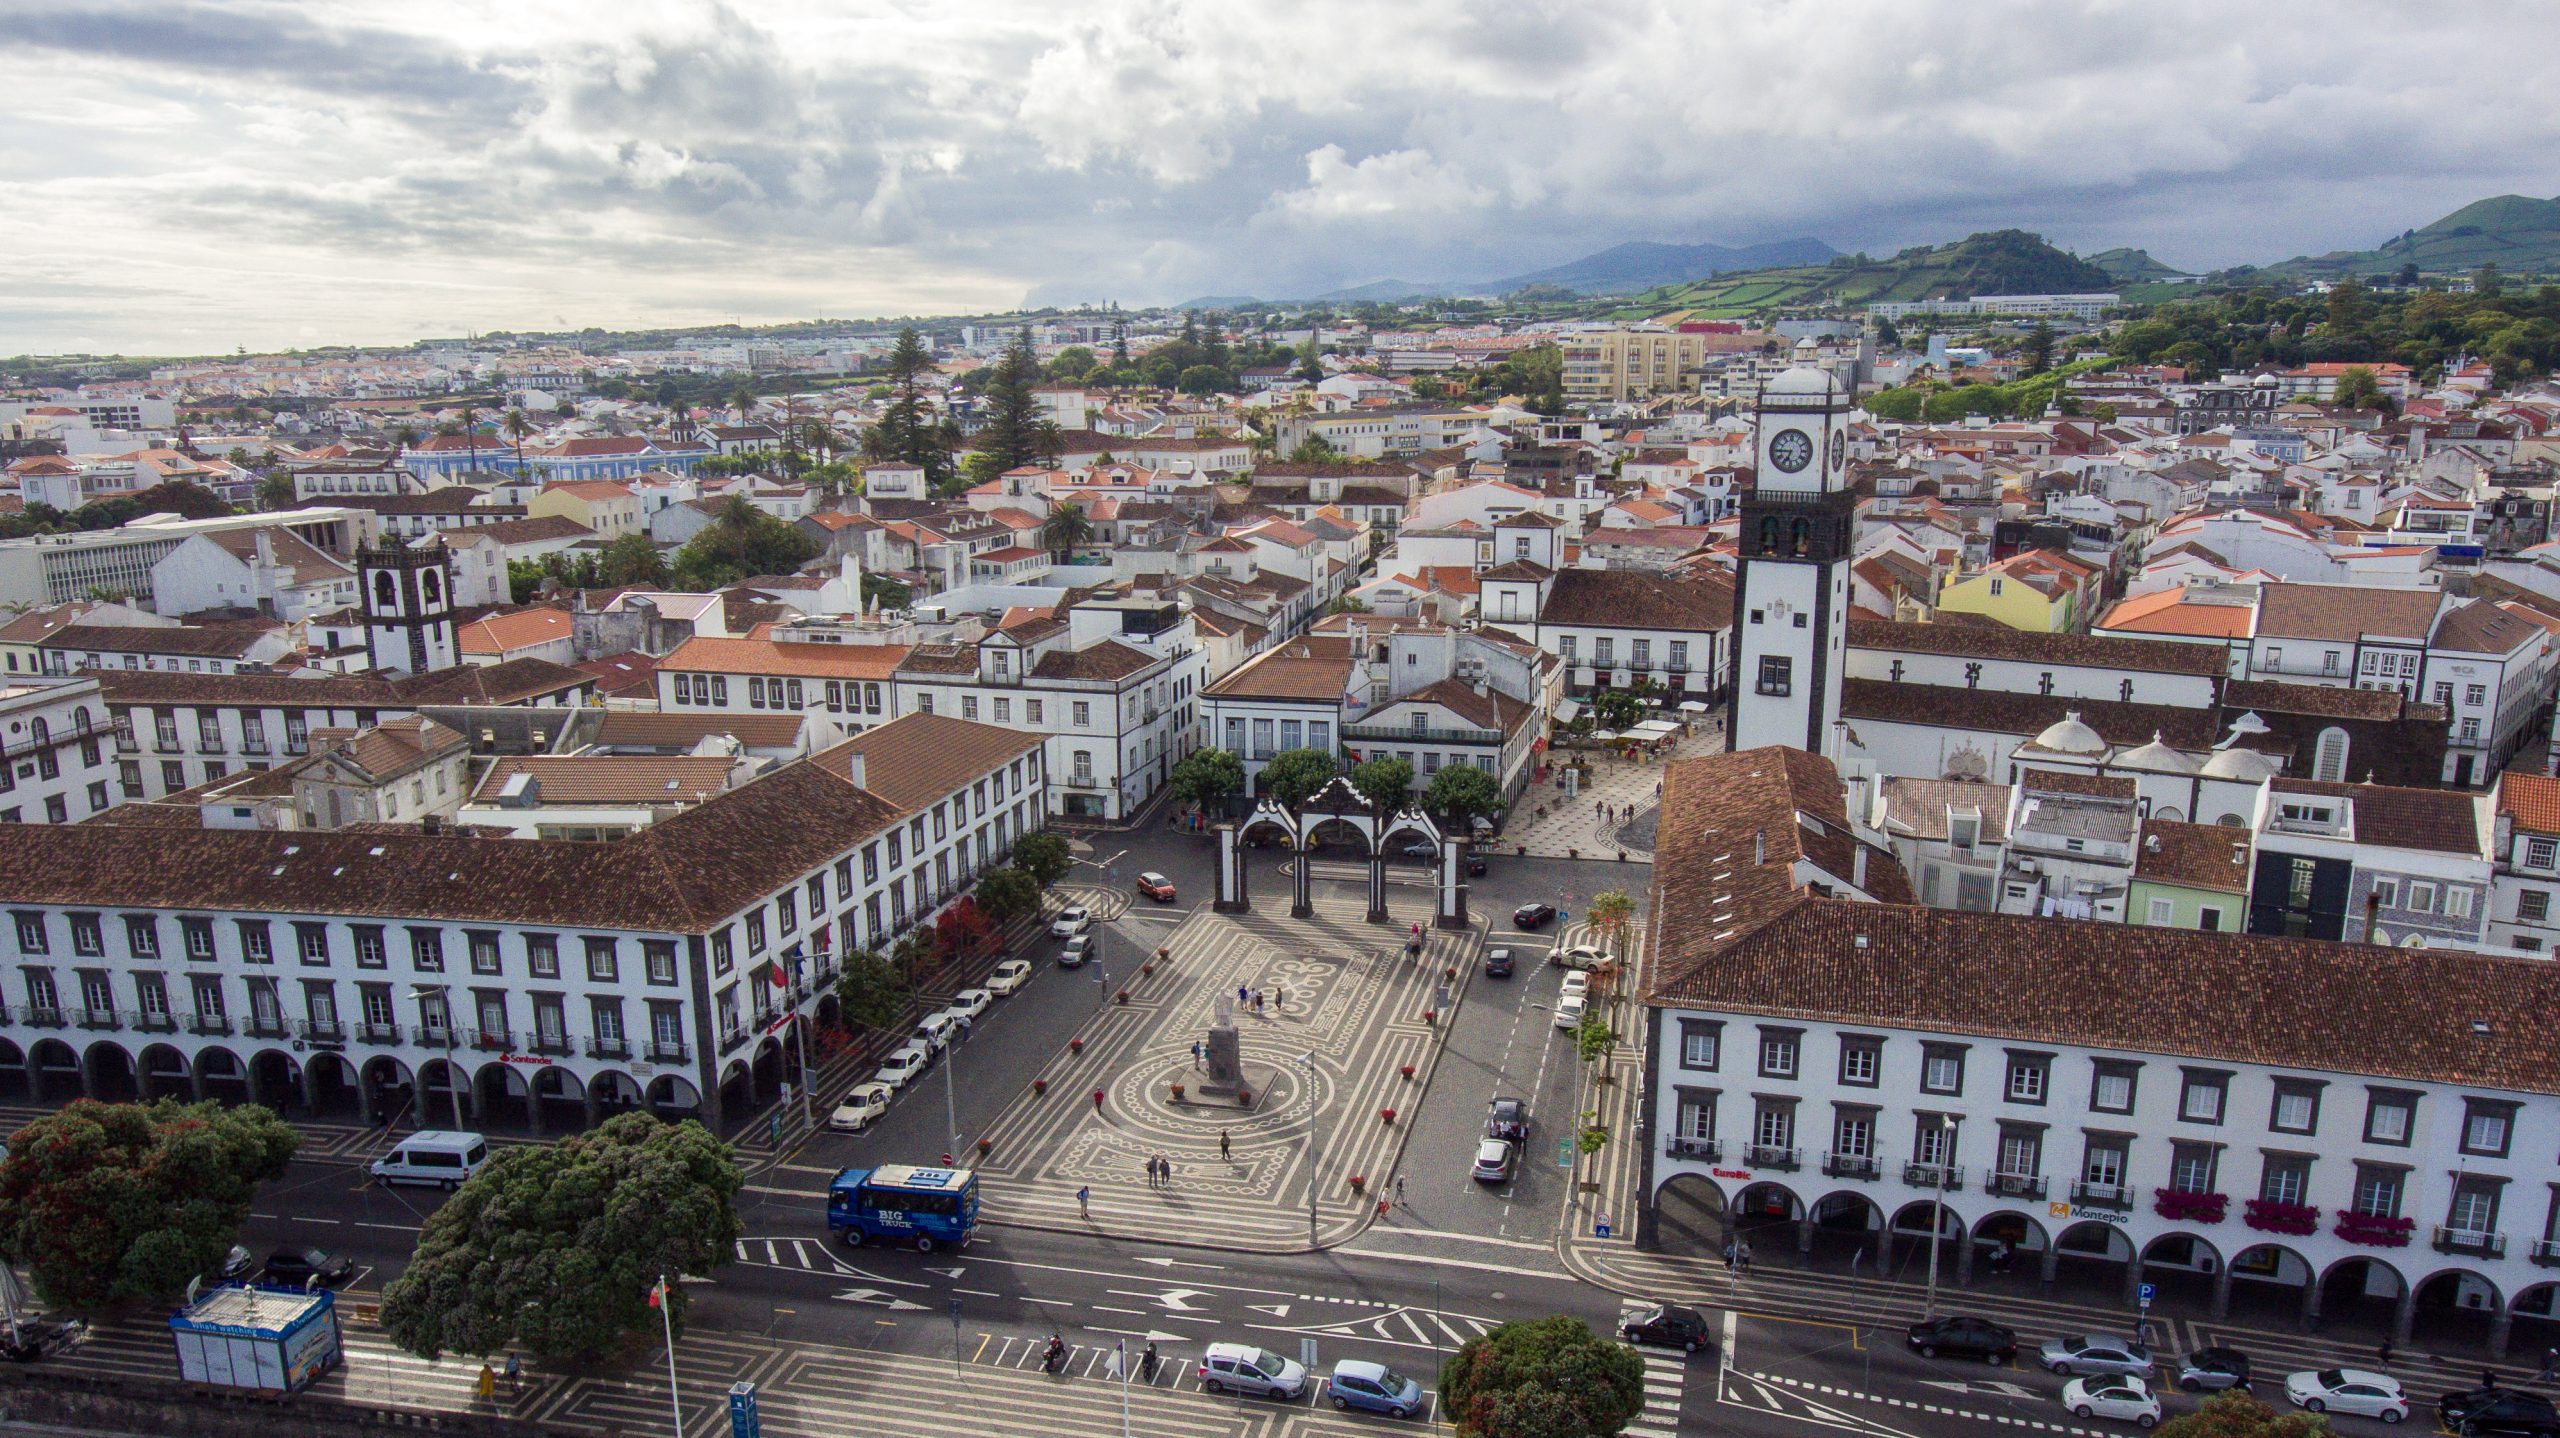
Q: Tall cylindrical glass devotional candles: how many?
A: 0